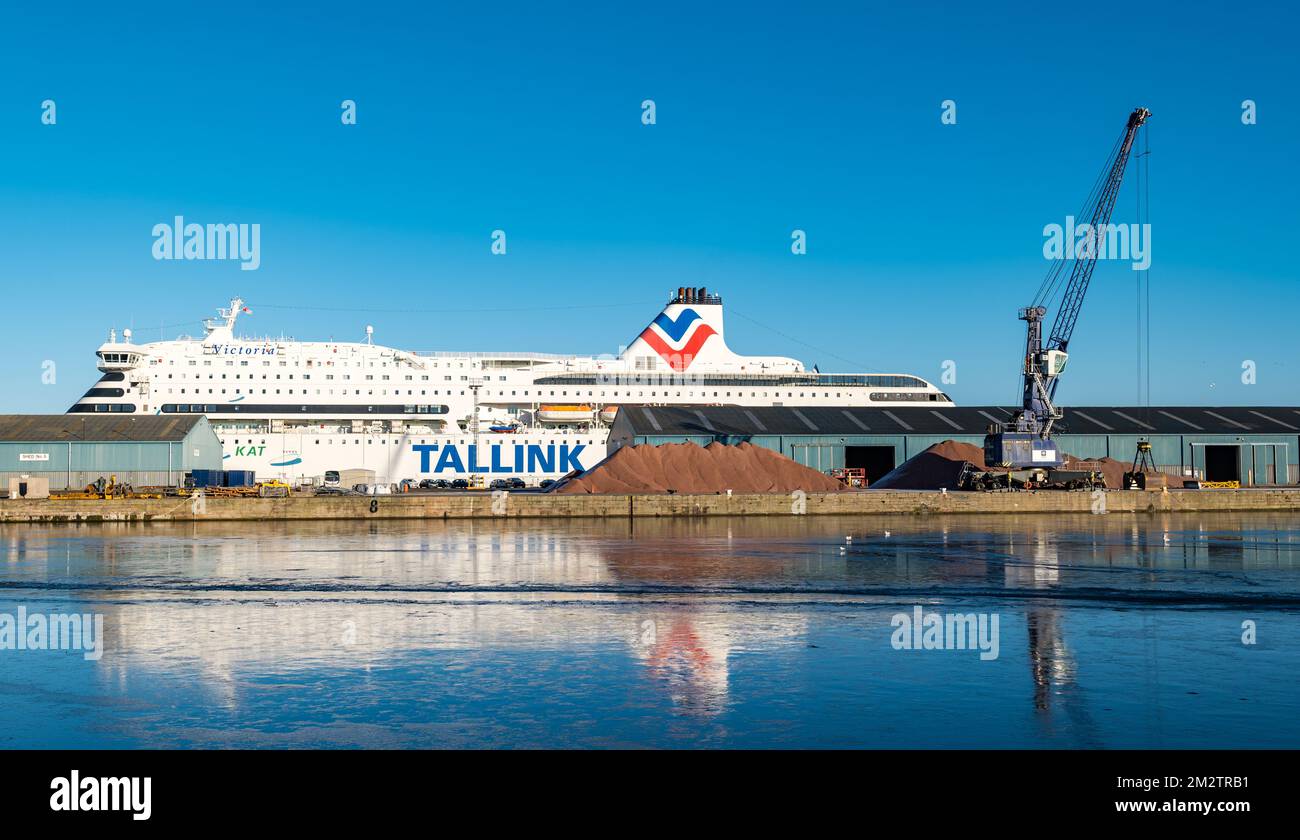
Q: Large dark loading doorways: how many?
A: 2